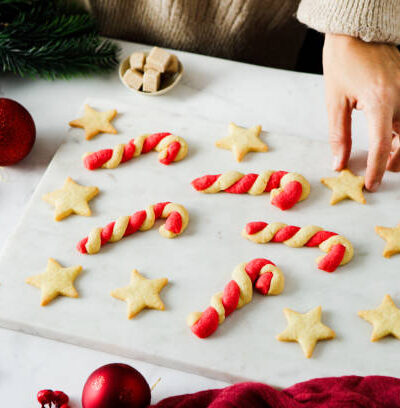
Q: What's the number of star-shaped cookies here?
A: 9